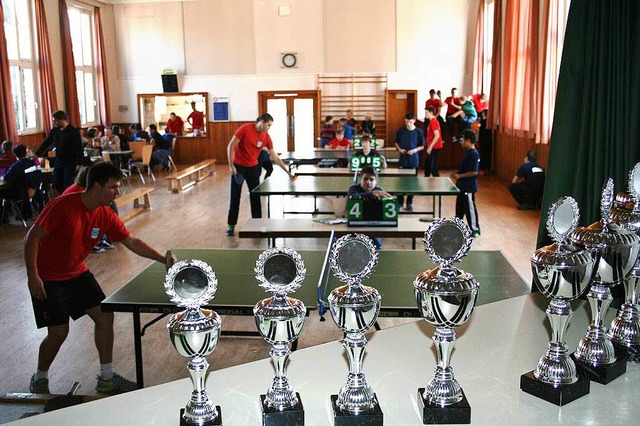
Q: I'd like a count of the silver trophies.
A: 7